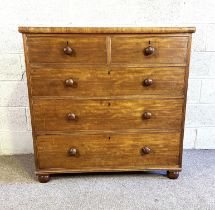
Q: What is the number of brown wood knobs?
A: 8